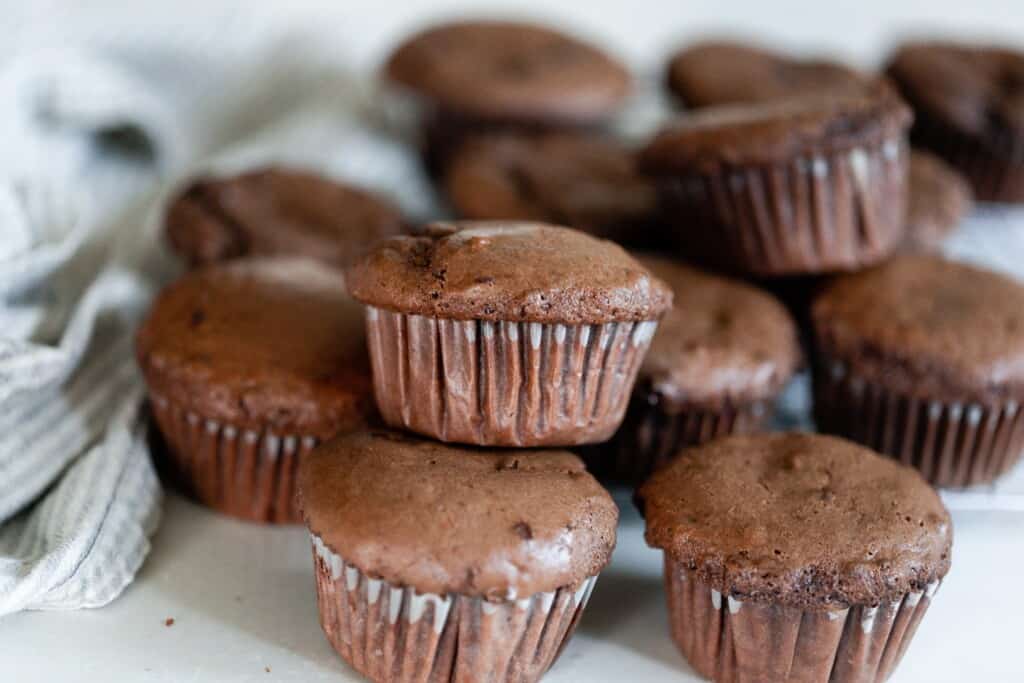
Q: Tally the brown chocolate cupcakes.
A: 13